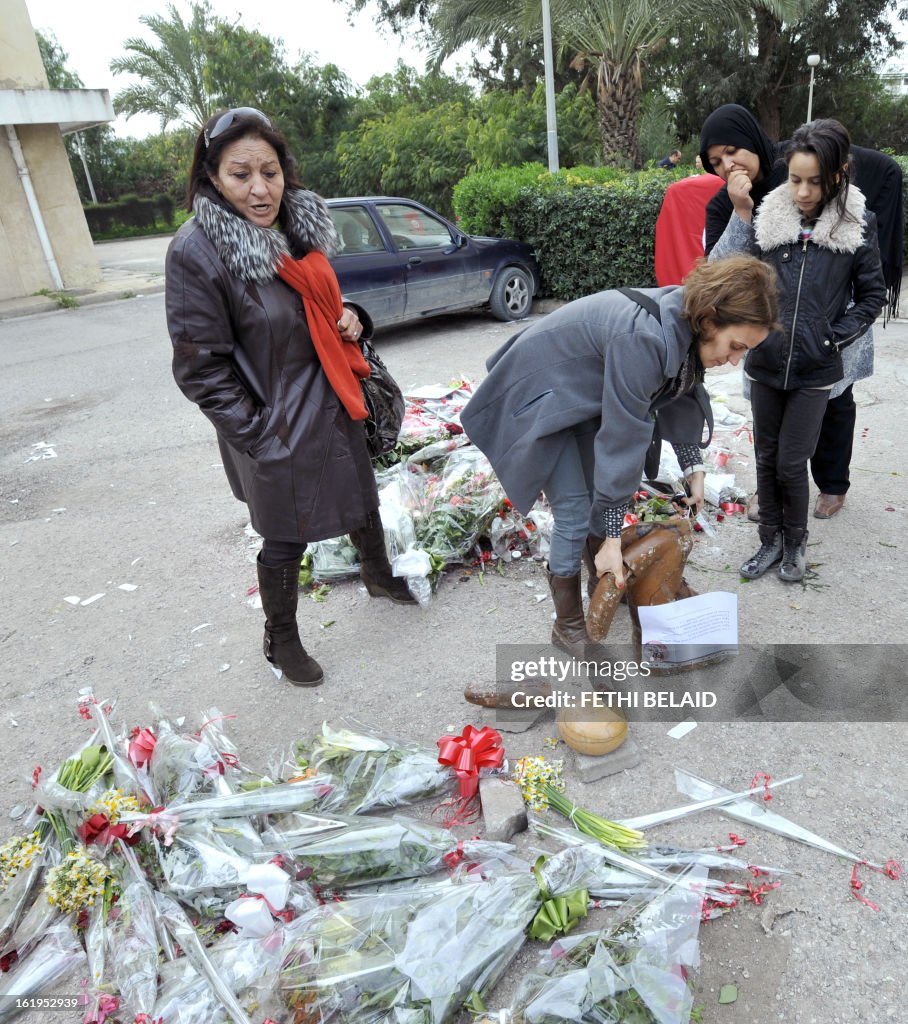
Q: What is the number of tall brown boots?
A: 4